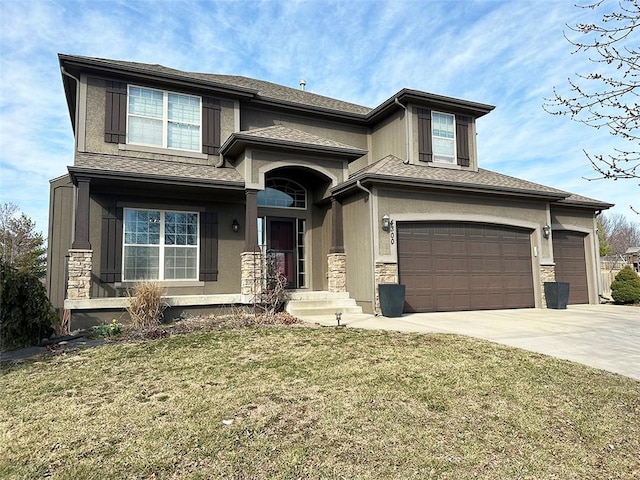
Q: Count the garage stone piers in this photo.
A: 2